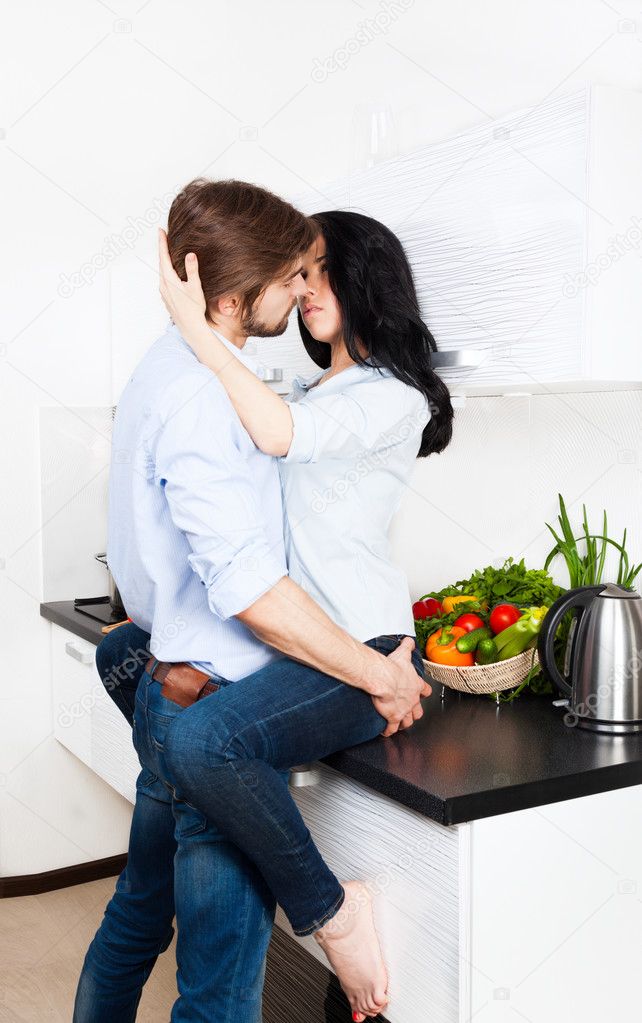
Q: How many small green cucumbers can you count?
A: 2